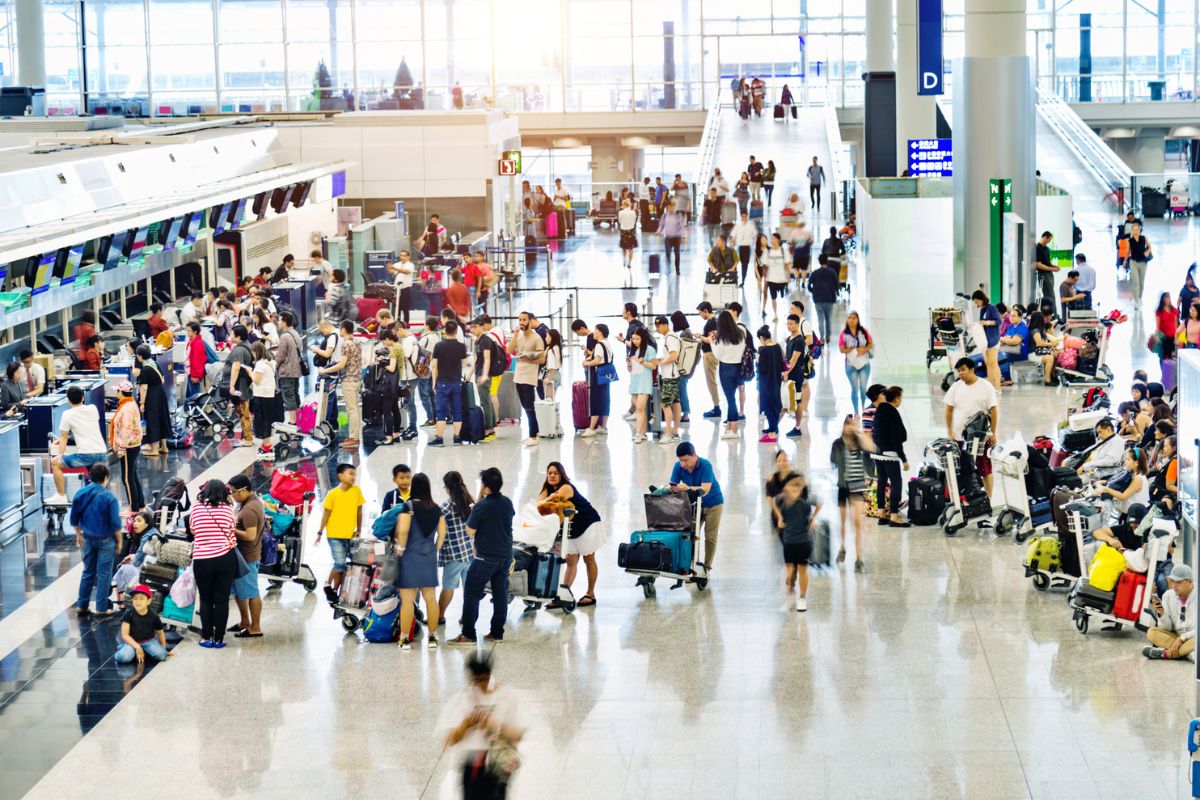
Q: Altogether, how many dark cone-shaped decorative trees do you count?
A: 2